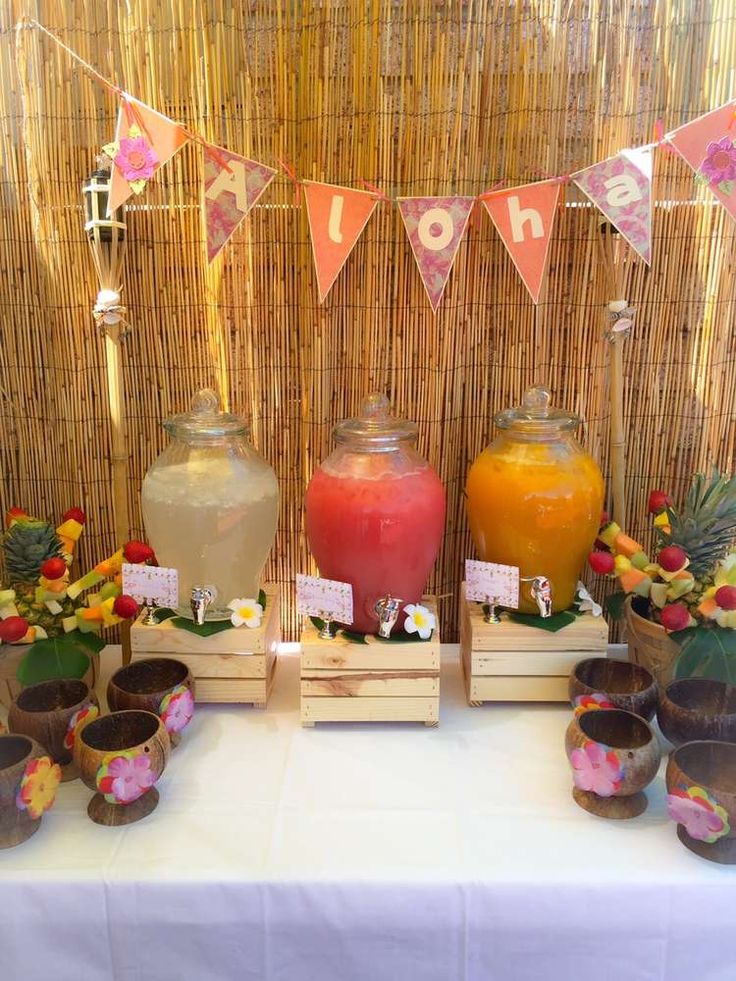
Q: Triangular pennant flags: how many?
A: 7